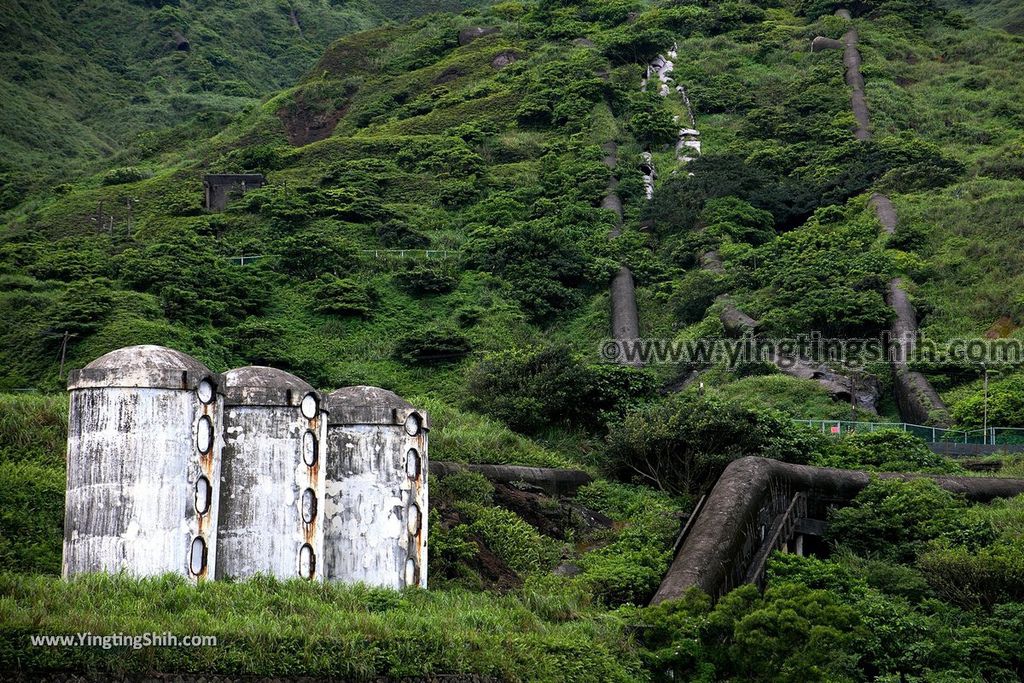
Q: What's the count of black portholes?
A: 12